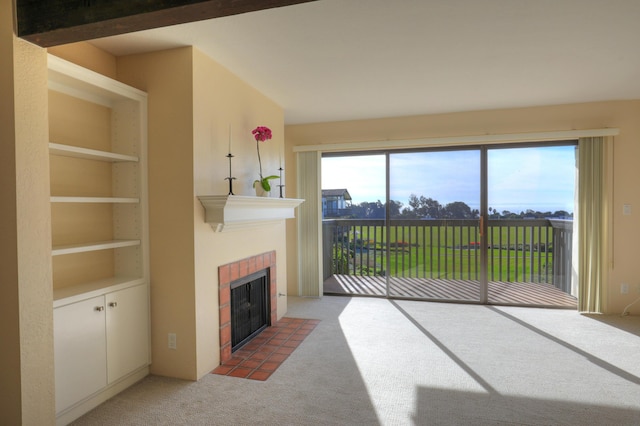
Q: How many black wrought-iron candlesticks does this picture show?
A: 2